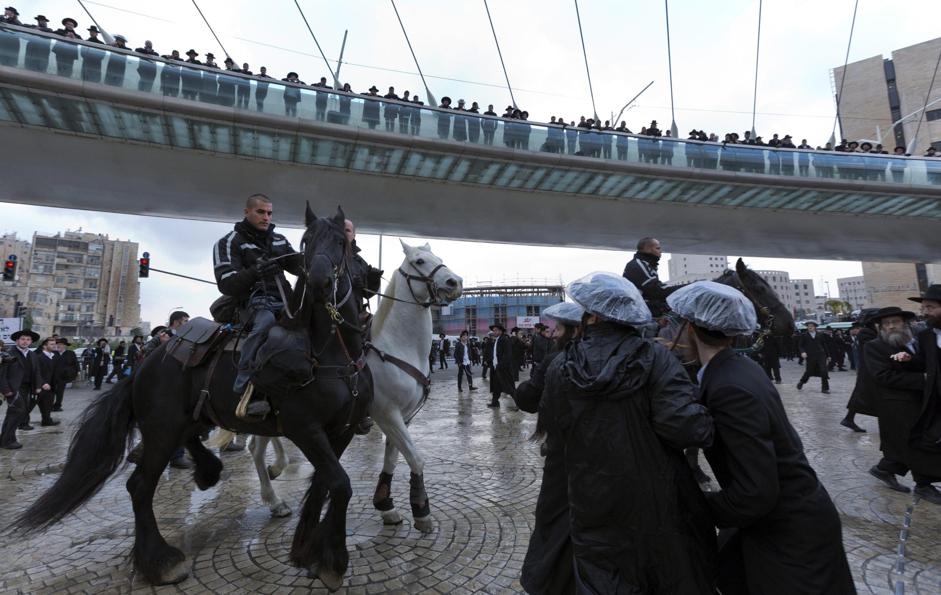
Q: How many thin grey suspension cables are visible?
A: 10